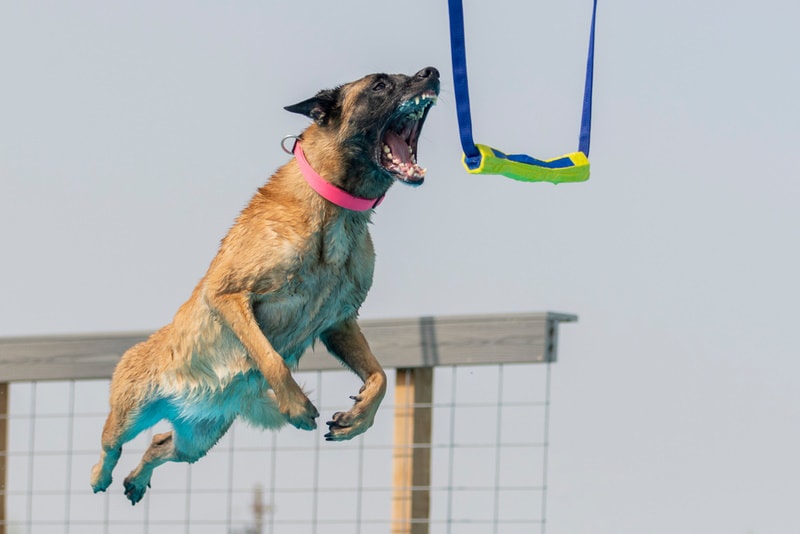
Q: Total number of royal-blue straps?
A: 2